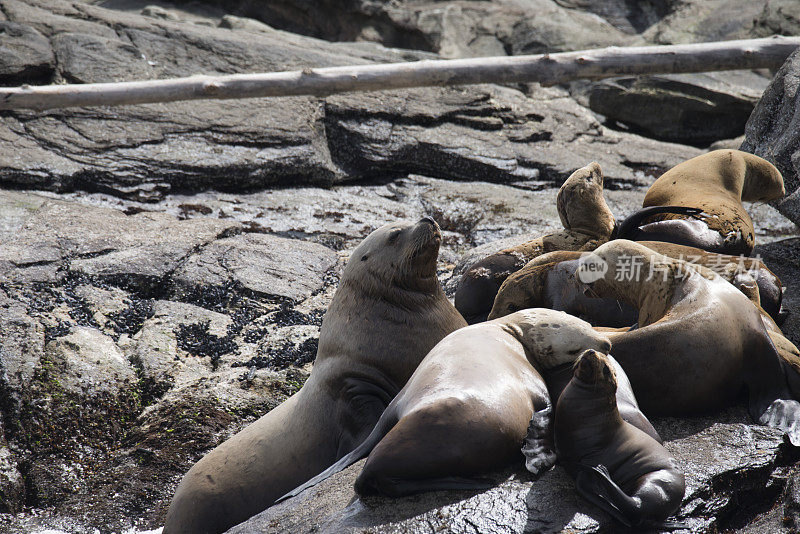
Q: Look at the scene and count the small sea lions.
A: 1